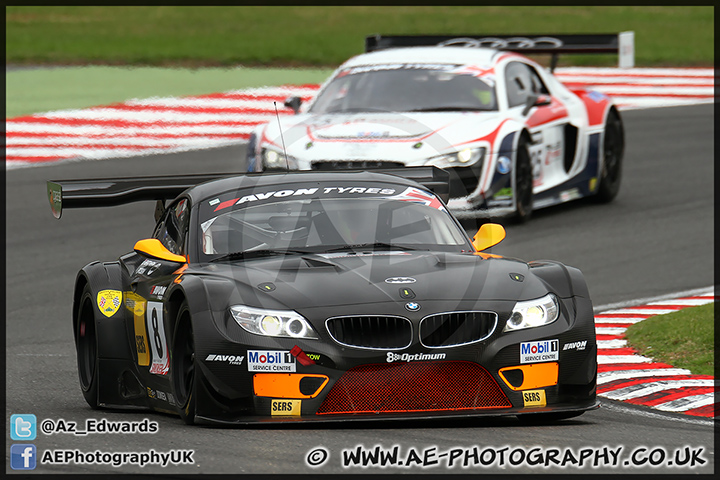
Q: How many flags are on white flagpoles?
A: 0